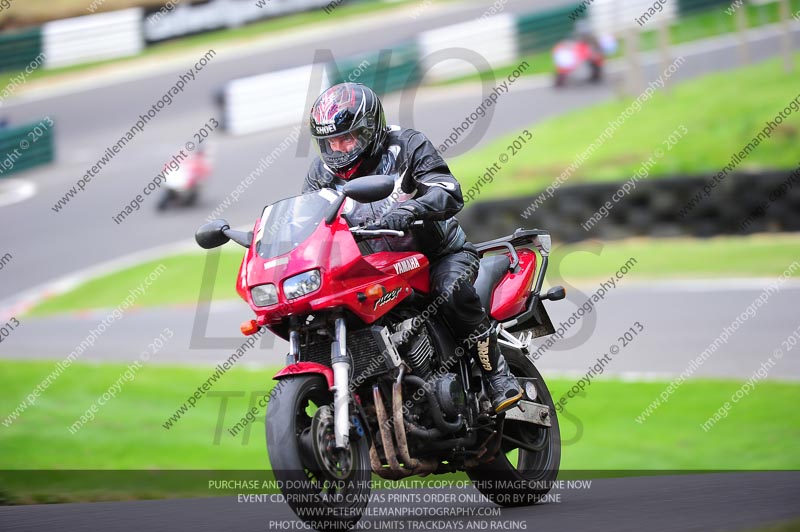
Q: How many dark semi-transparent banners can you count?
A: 1